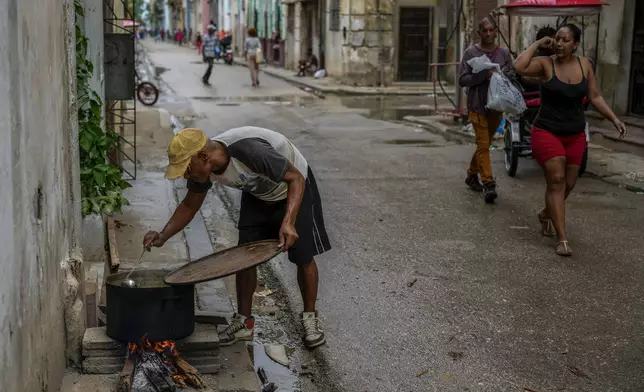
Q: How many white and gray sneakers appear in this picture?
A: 2